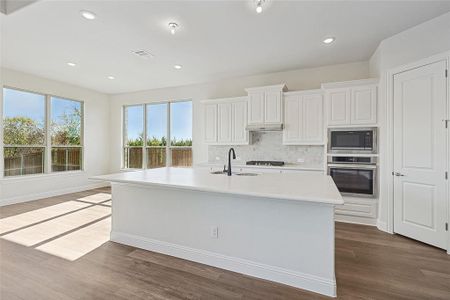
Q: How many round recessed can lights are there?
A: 5